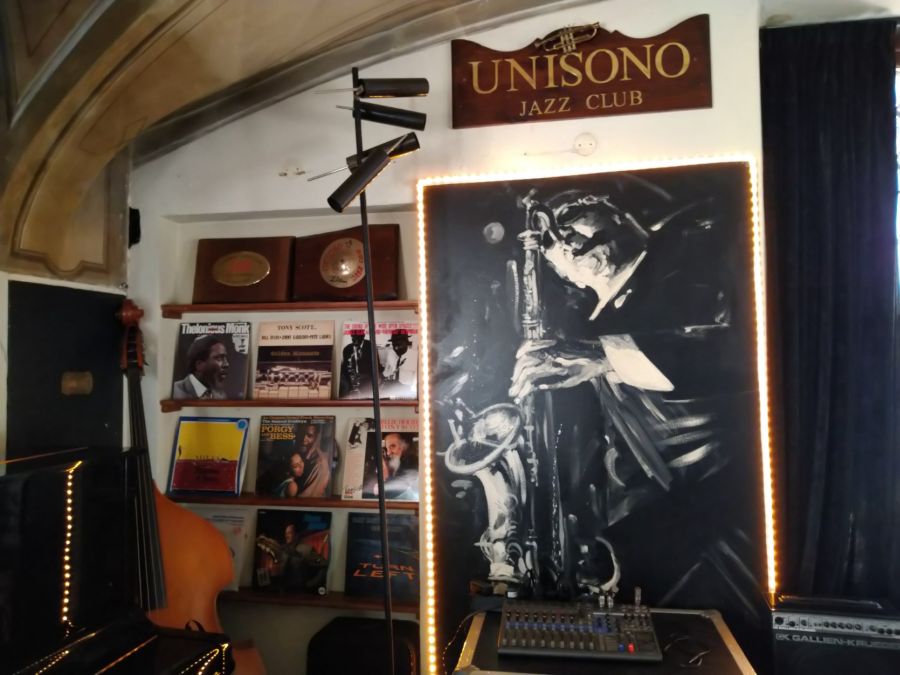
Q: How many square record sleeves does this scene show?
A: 9